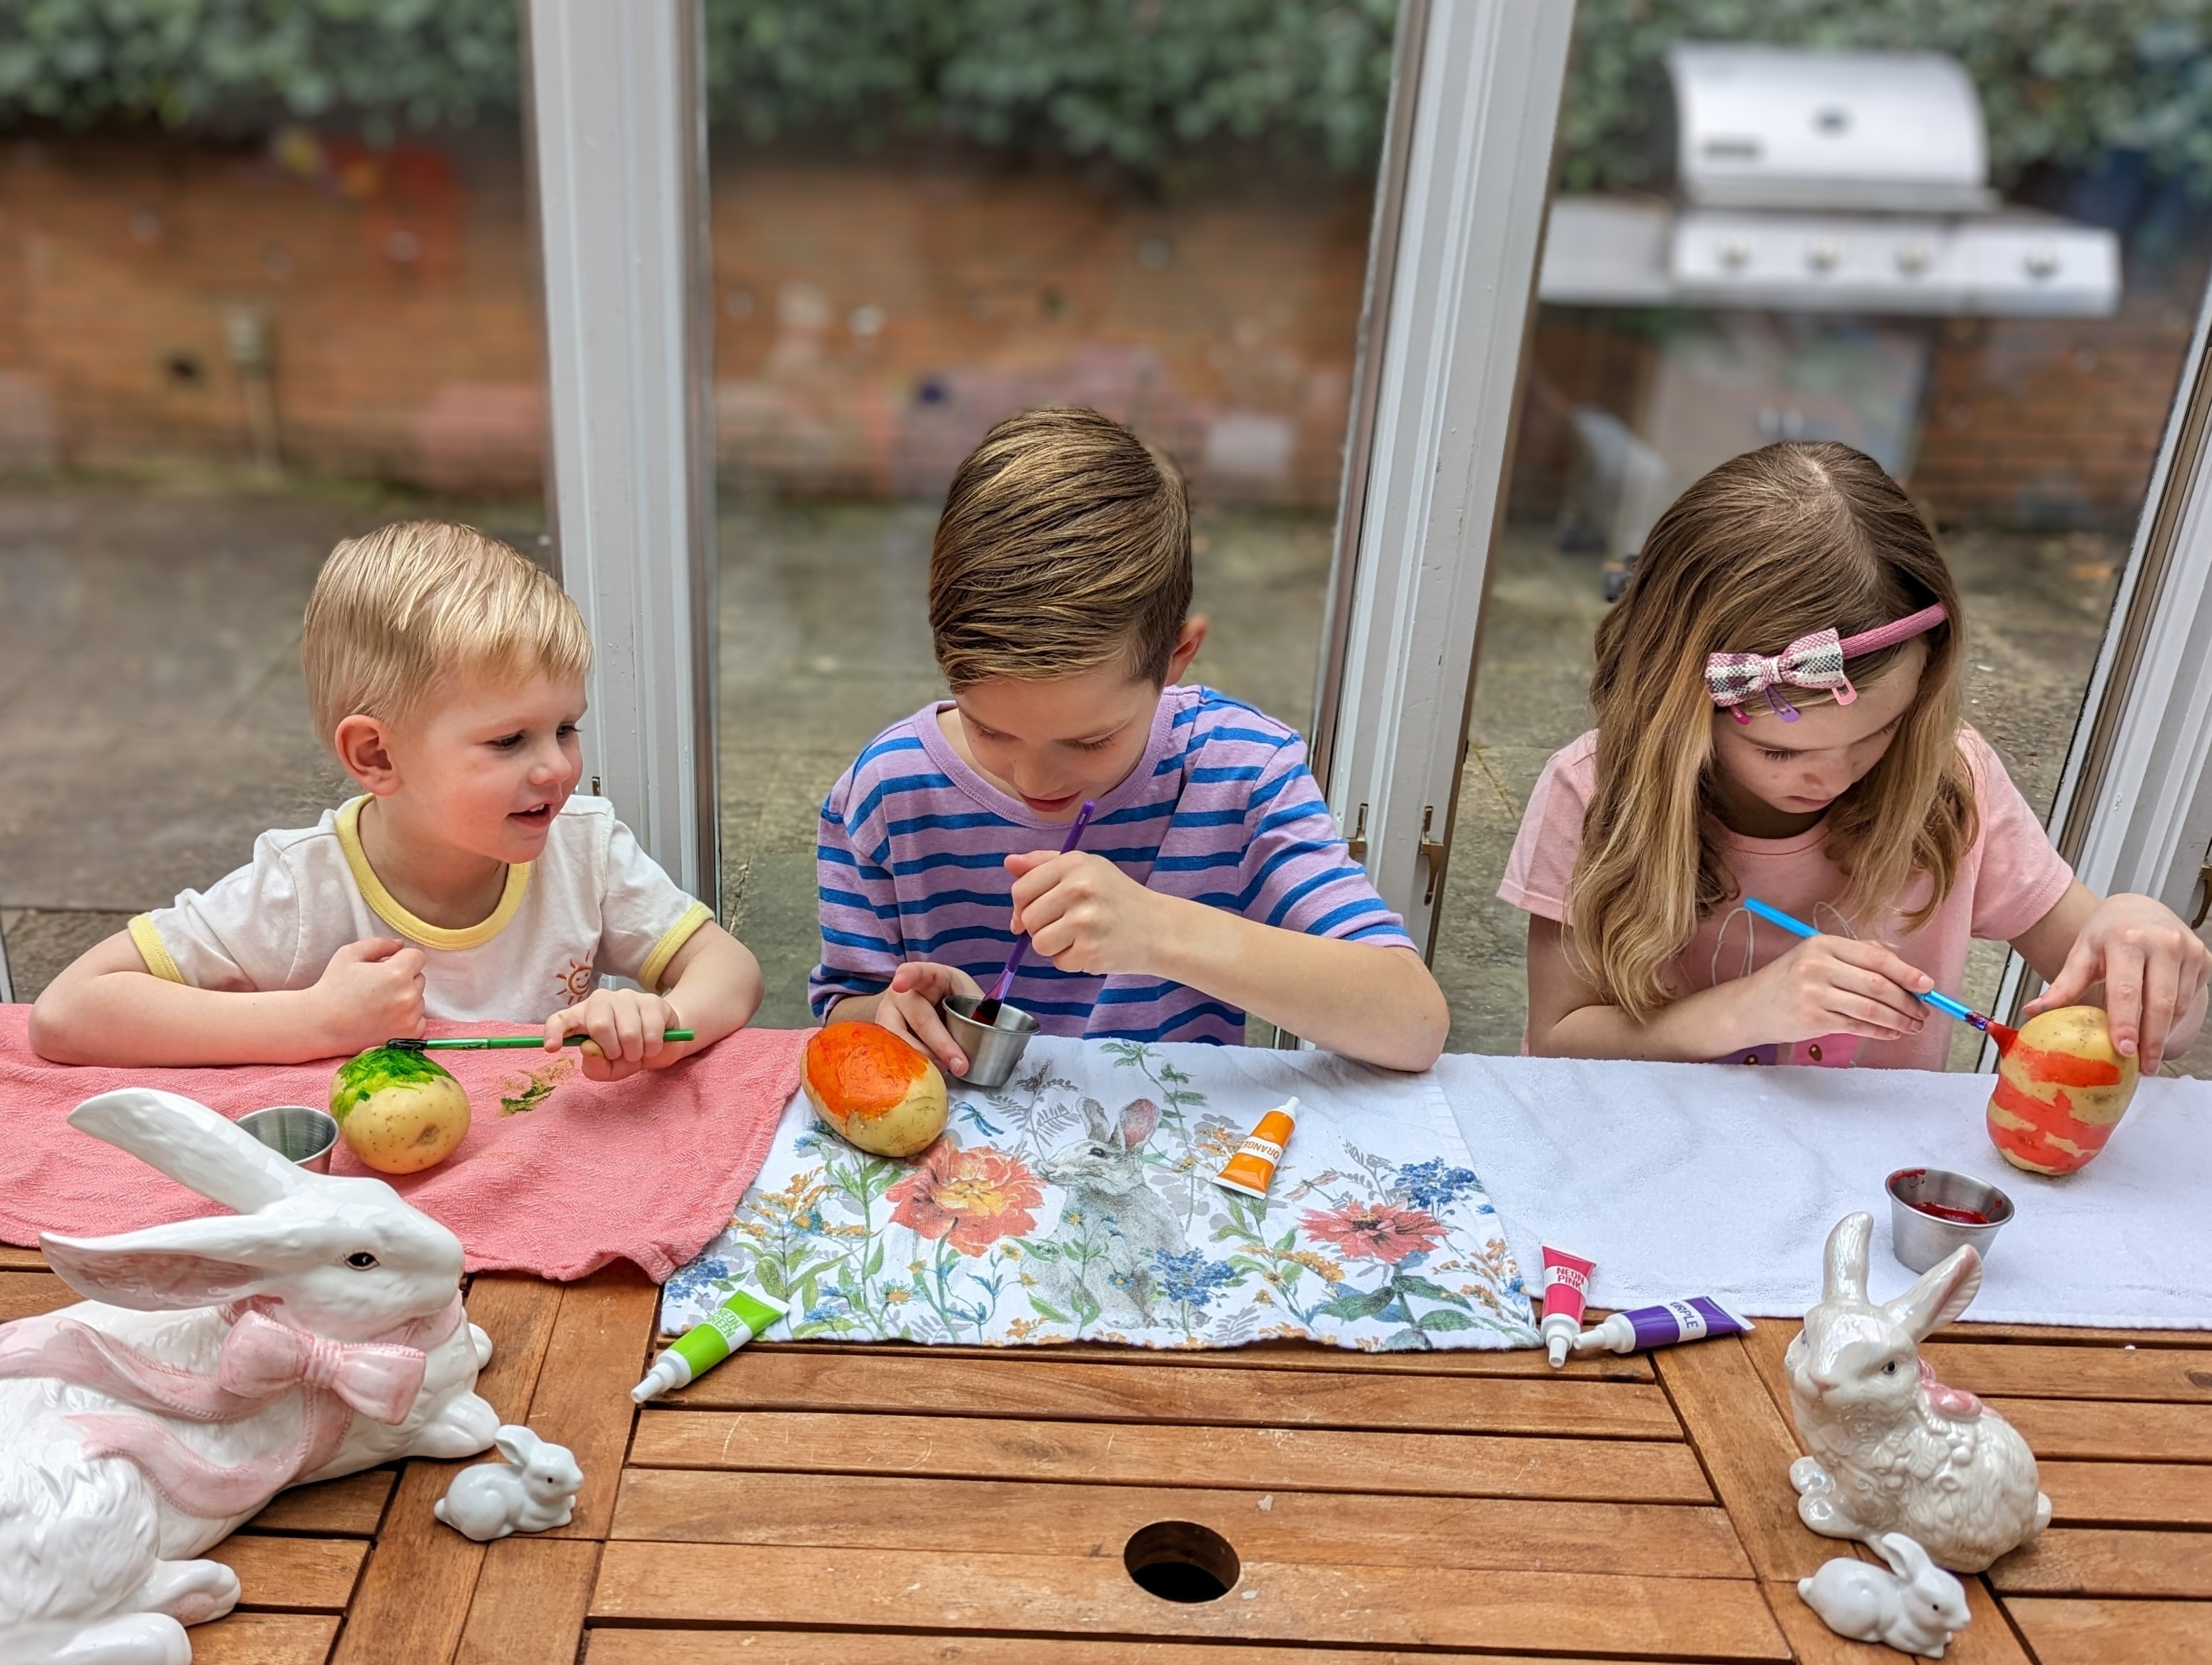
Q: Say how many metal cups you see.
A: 3